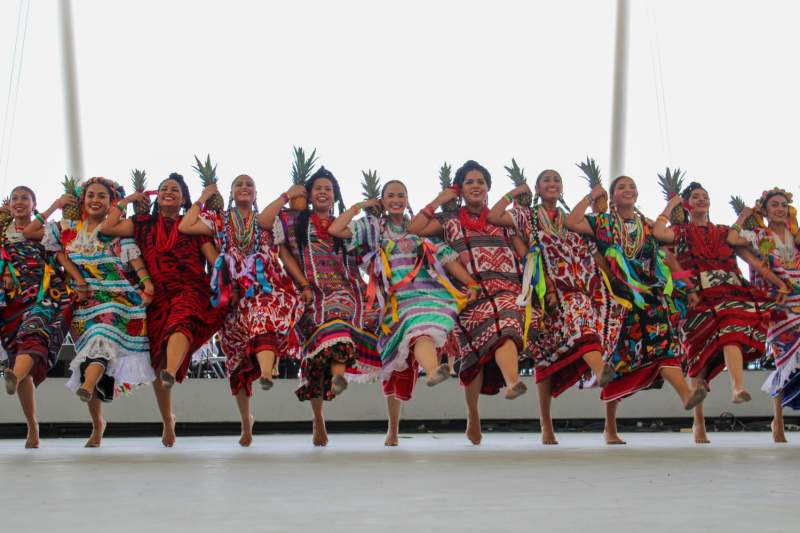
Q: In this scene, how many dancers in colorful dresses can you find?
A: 11